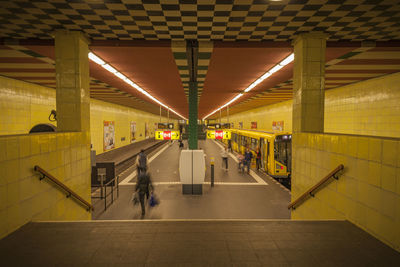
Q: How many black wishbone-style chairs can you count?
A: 0